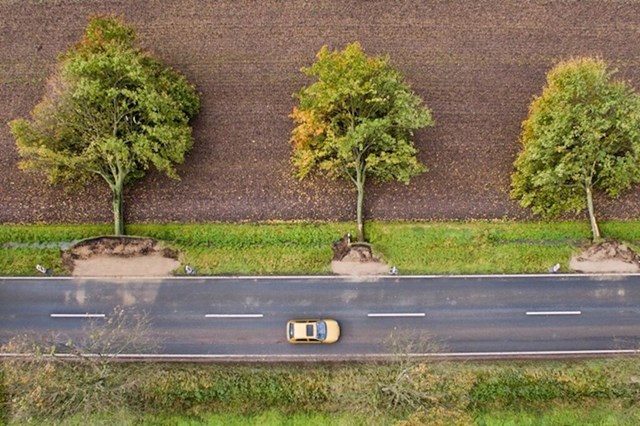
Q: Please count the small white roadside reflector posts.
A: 4